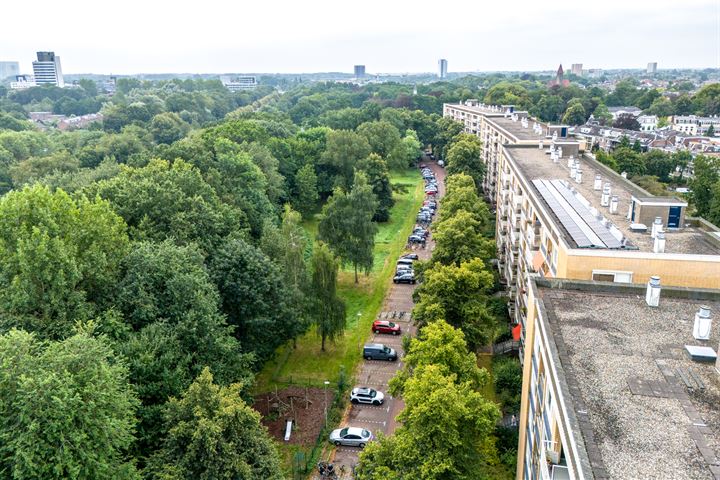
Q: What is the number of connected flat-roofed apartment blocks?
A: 4